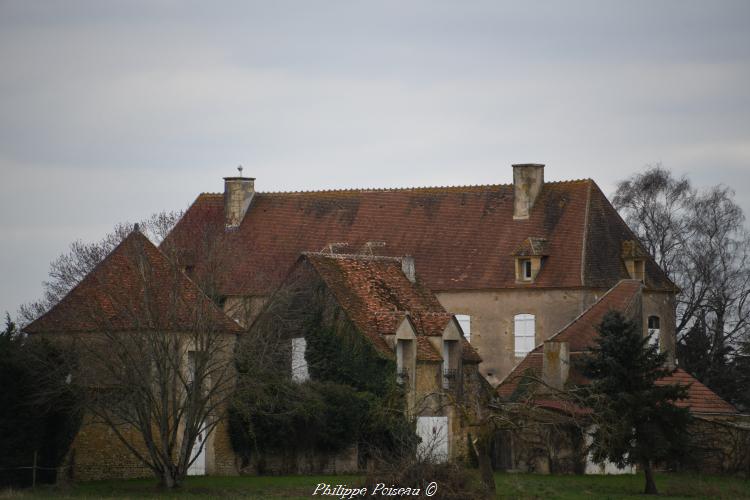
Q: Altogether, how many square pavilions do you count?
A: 1